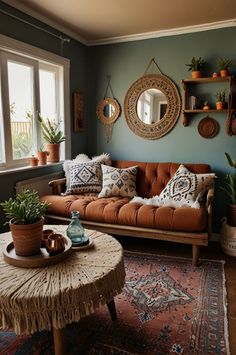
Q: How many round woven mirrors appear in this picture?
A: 2